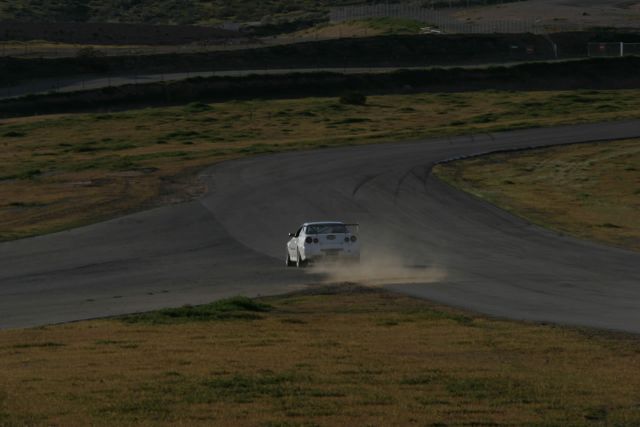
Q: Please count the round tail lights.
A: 4